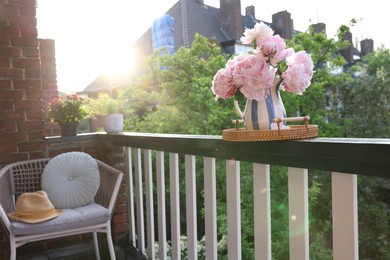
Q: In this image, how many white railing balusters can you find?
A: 11